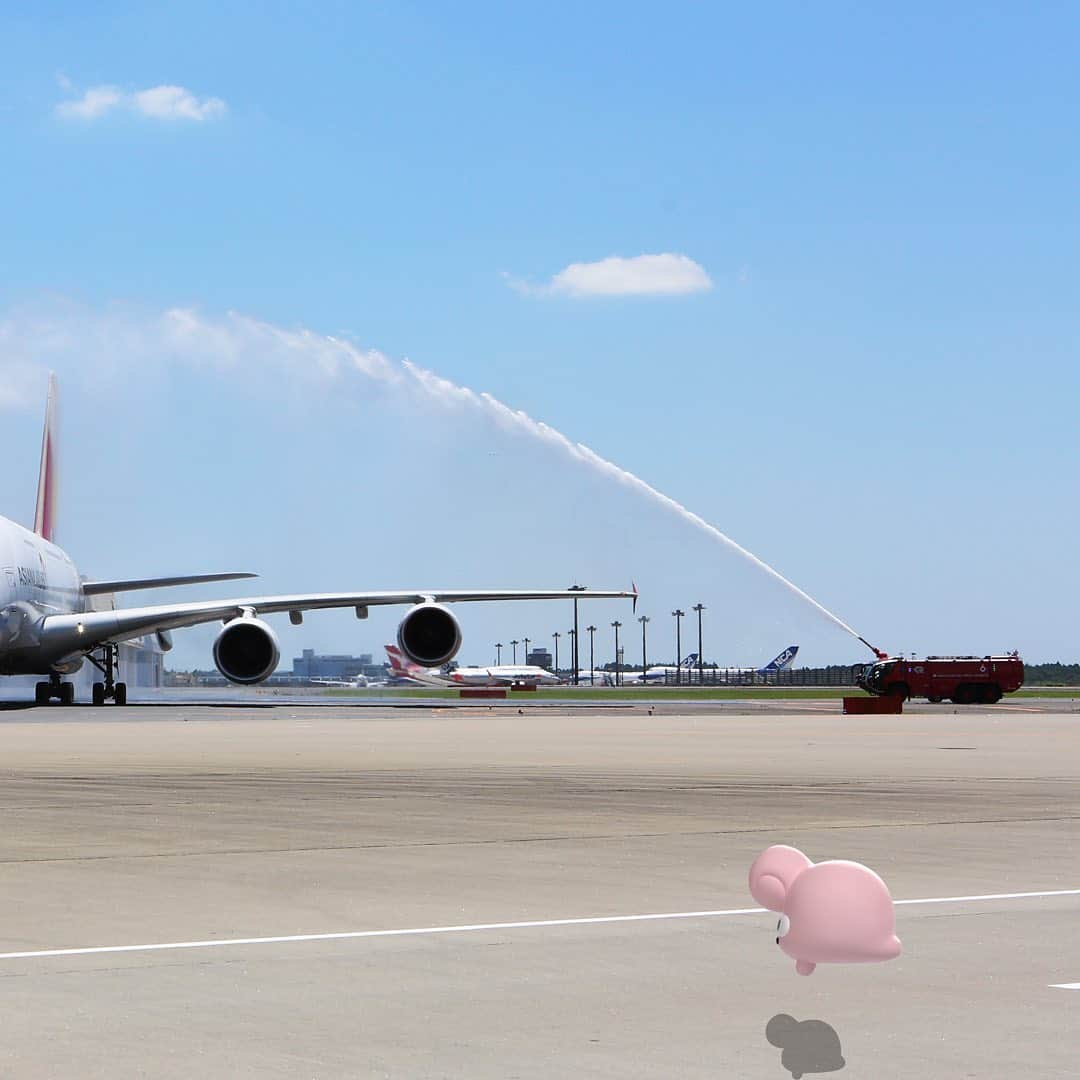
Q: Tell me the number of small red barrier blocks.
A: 3